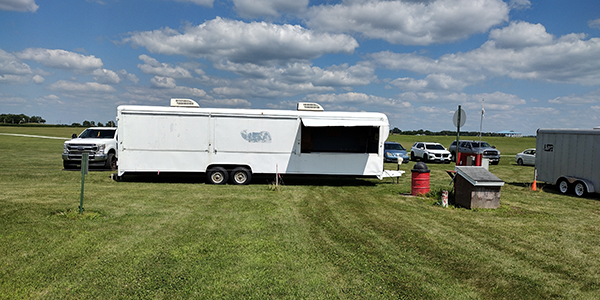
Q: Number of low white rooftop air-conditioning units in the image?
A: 2